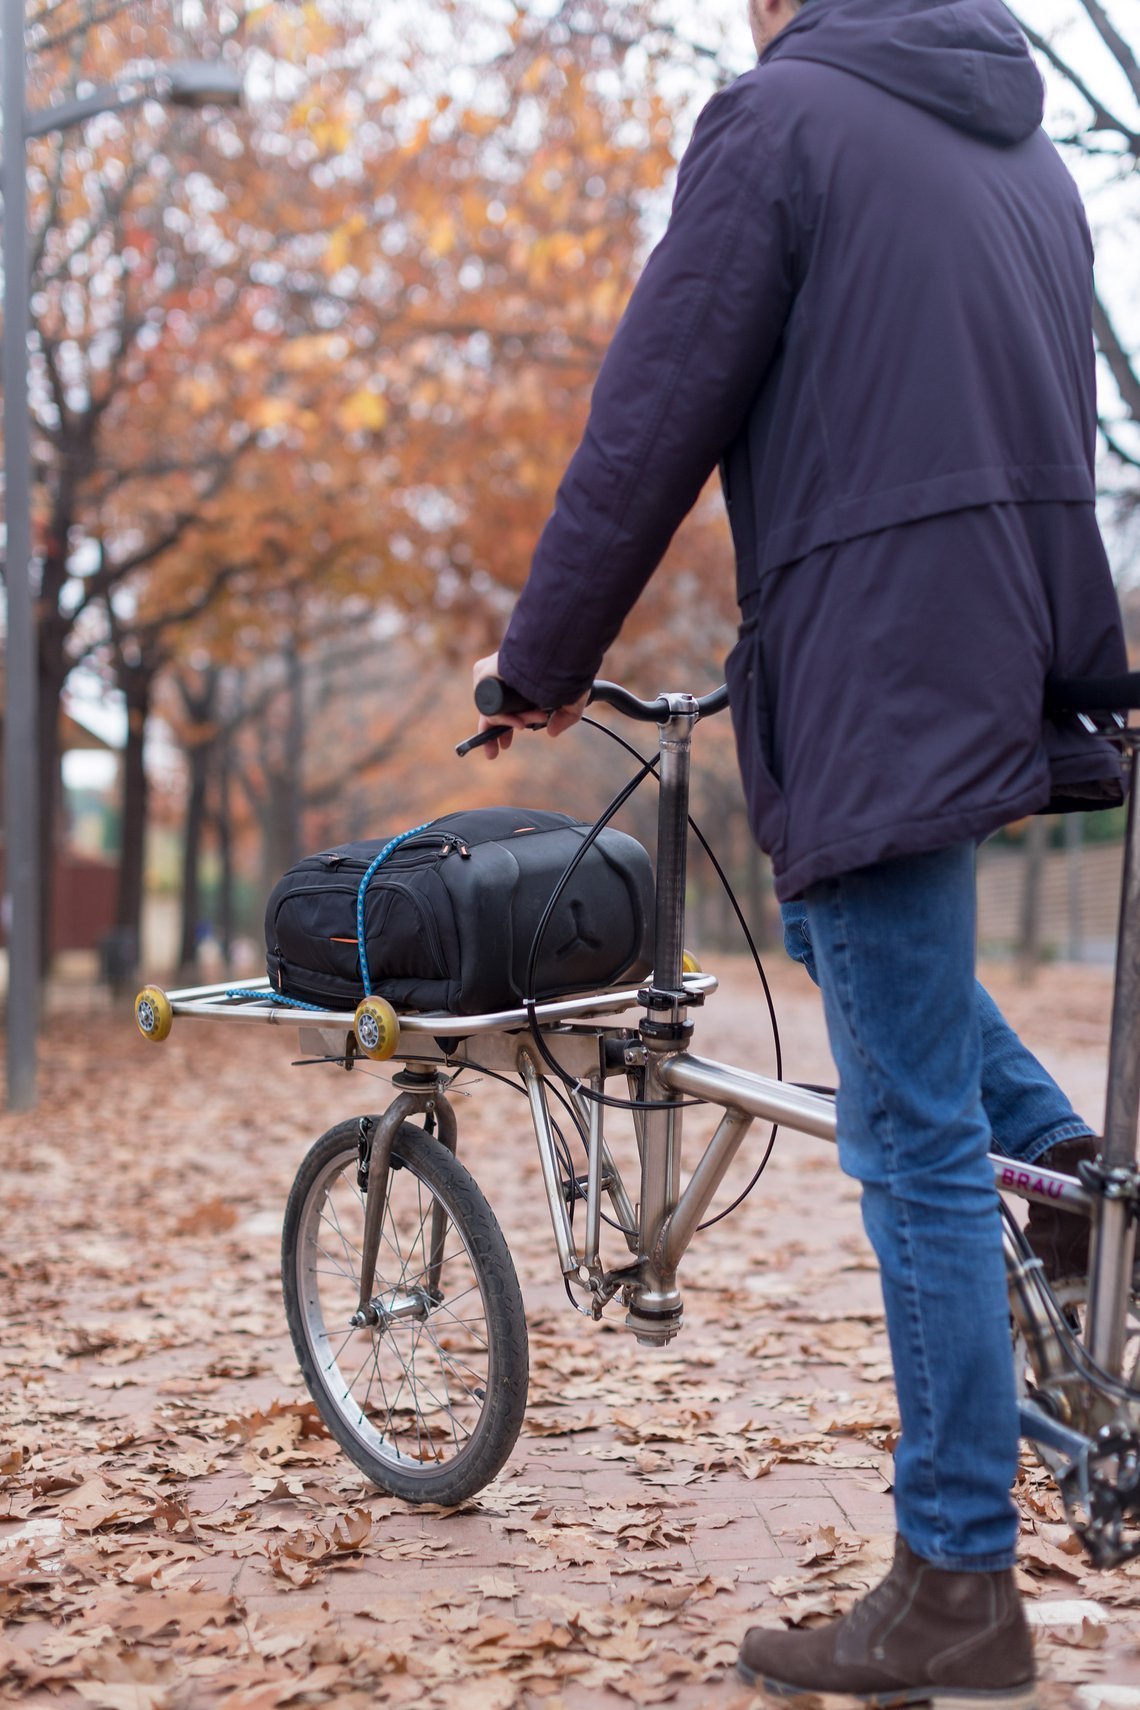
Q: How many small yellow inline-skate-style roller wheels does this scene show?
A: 3